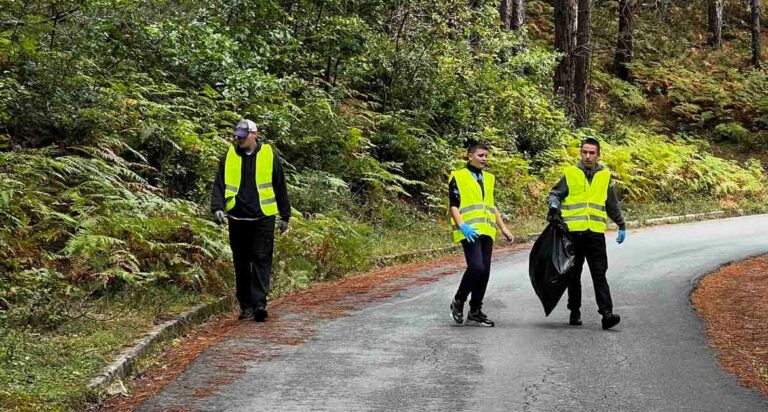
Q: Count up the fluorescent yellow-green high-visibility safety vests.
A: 3